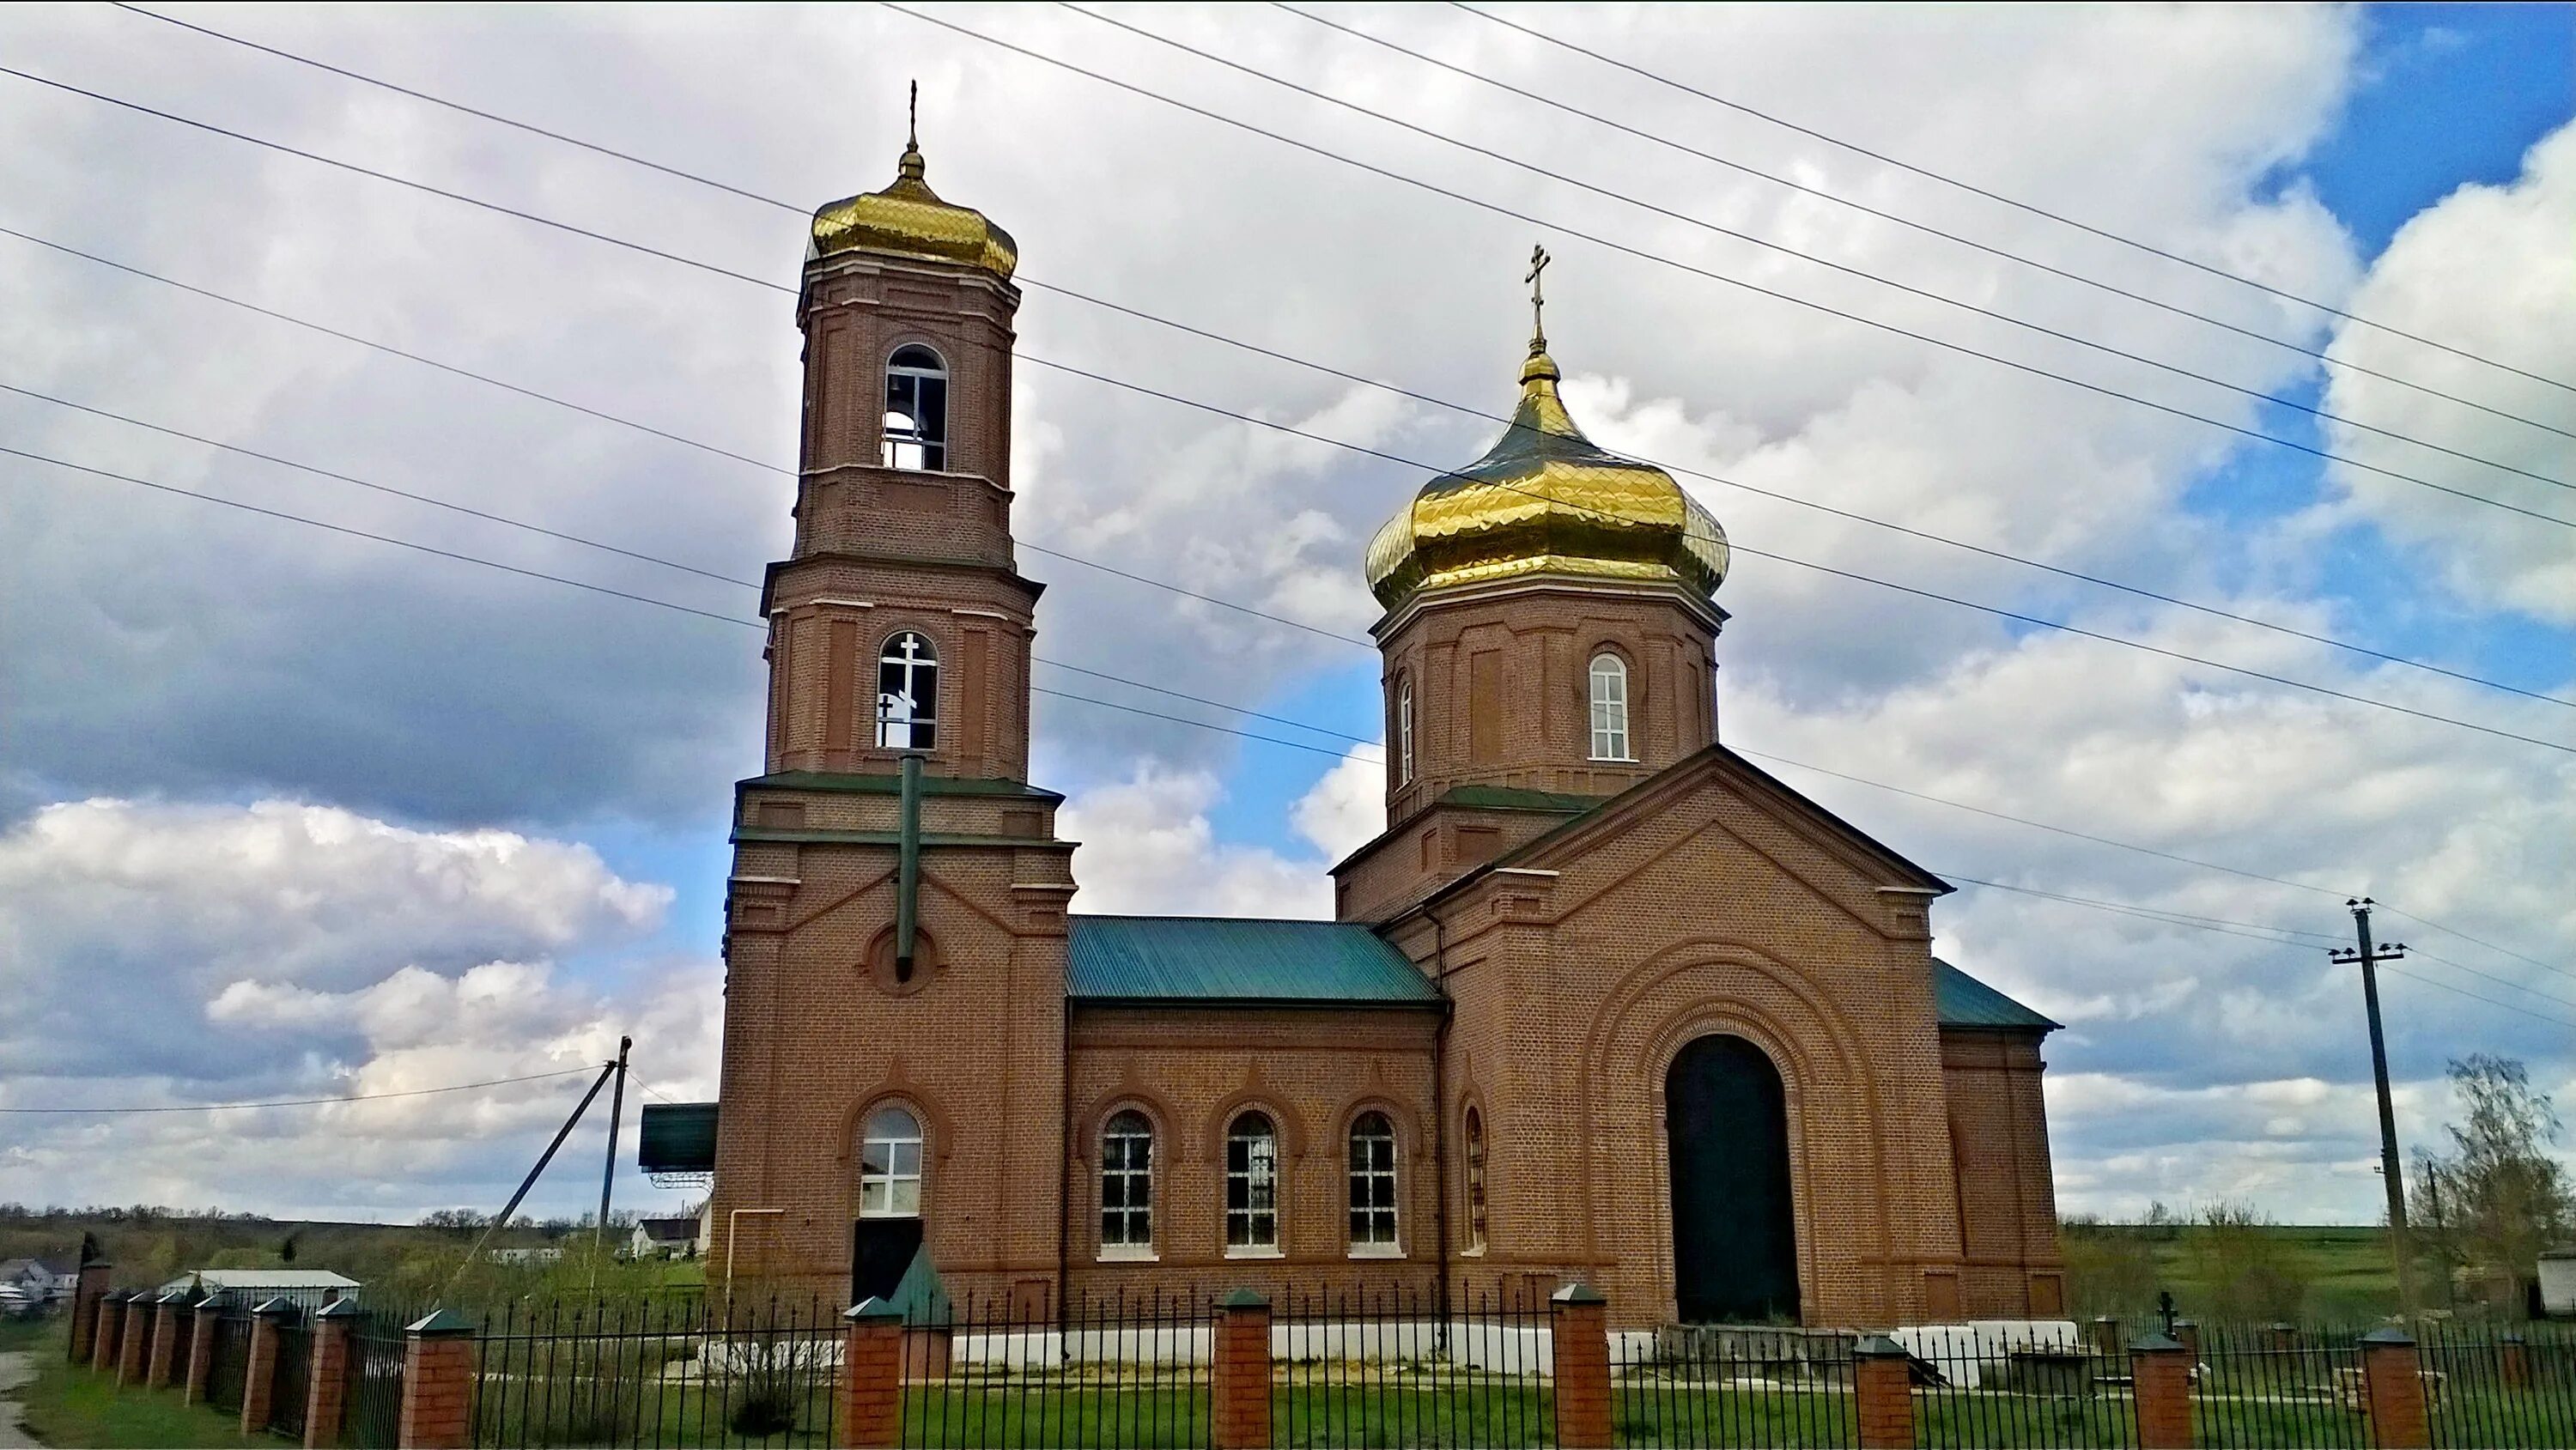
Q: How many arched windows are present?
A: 9